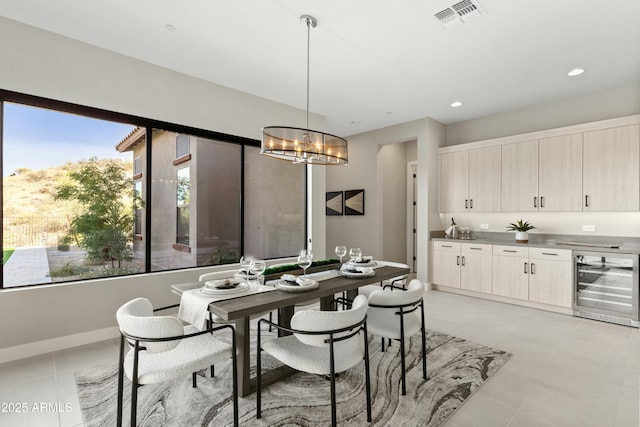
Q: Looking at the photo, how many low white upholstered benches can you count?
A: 0